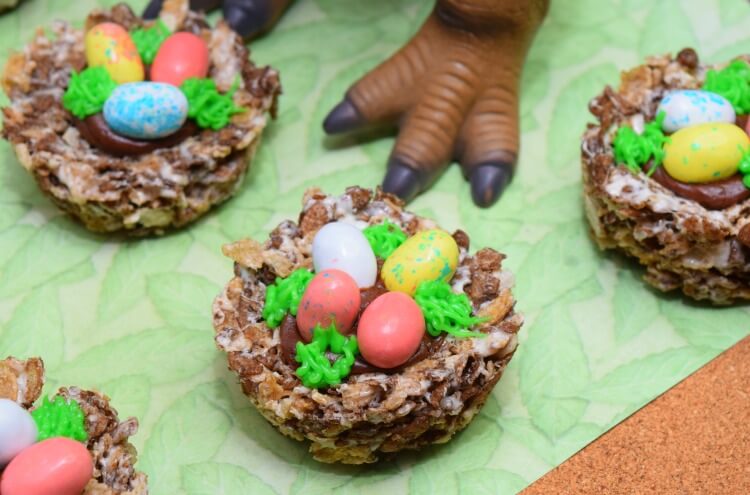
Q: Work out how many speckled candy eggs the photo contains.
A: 6